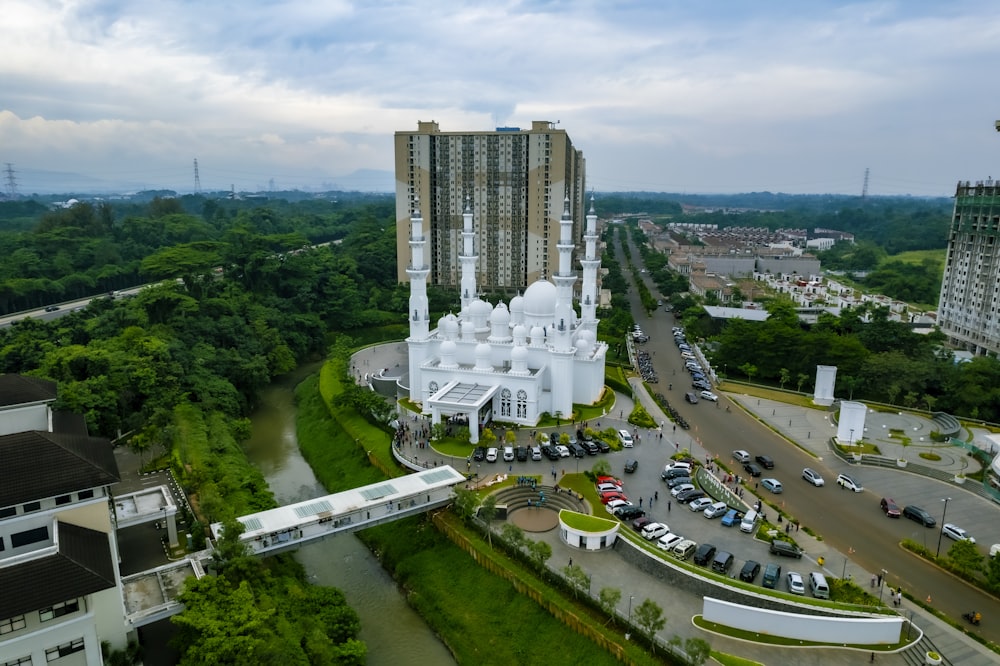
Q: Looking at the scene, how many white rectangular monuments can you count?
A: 2